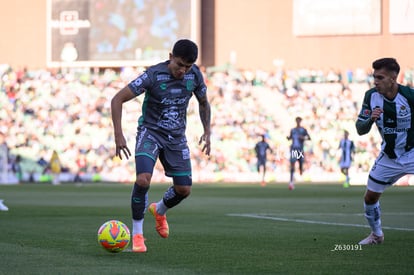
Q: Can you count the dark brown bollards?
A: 0